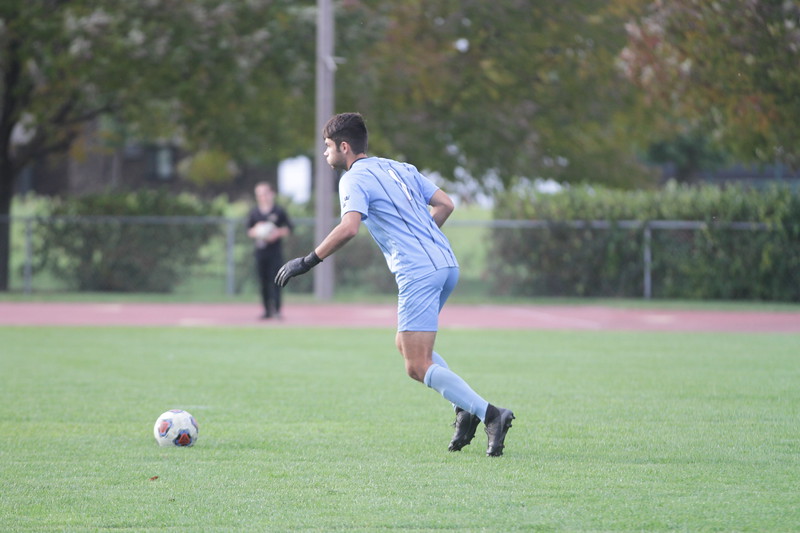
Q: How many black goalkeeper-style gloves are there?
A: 1